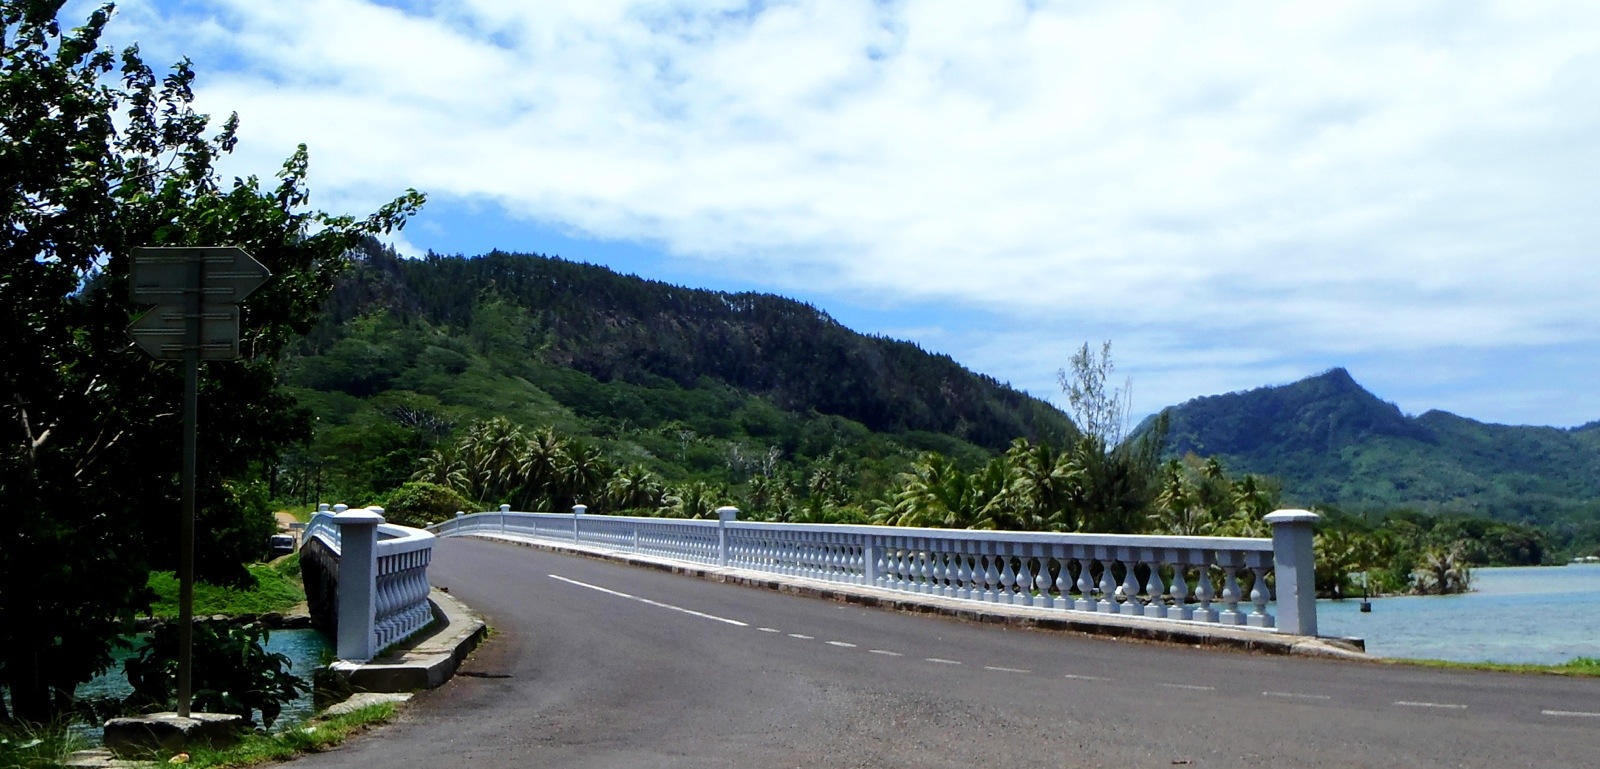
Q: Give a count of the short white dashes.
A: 11